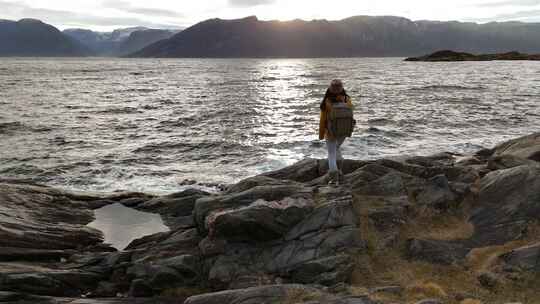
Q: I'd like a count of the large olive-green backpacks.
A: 1